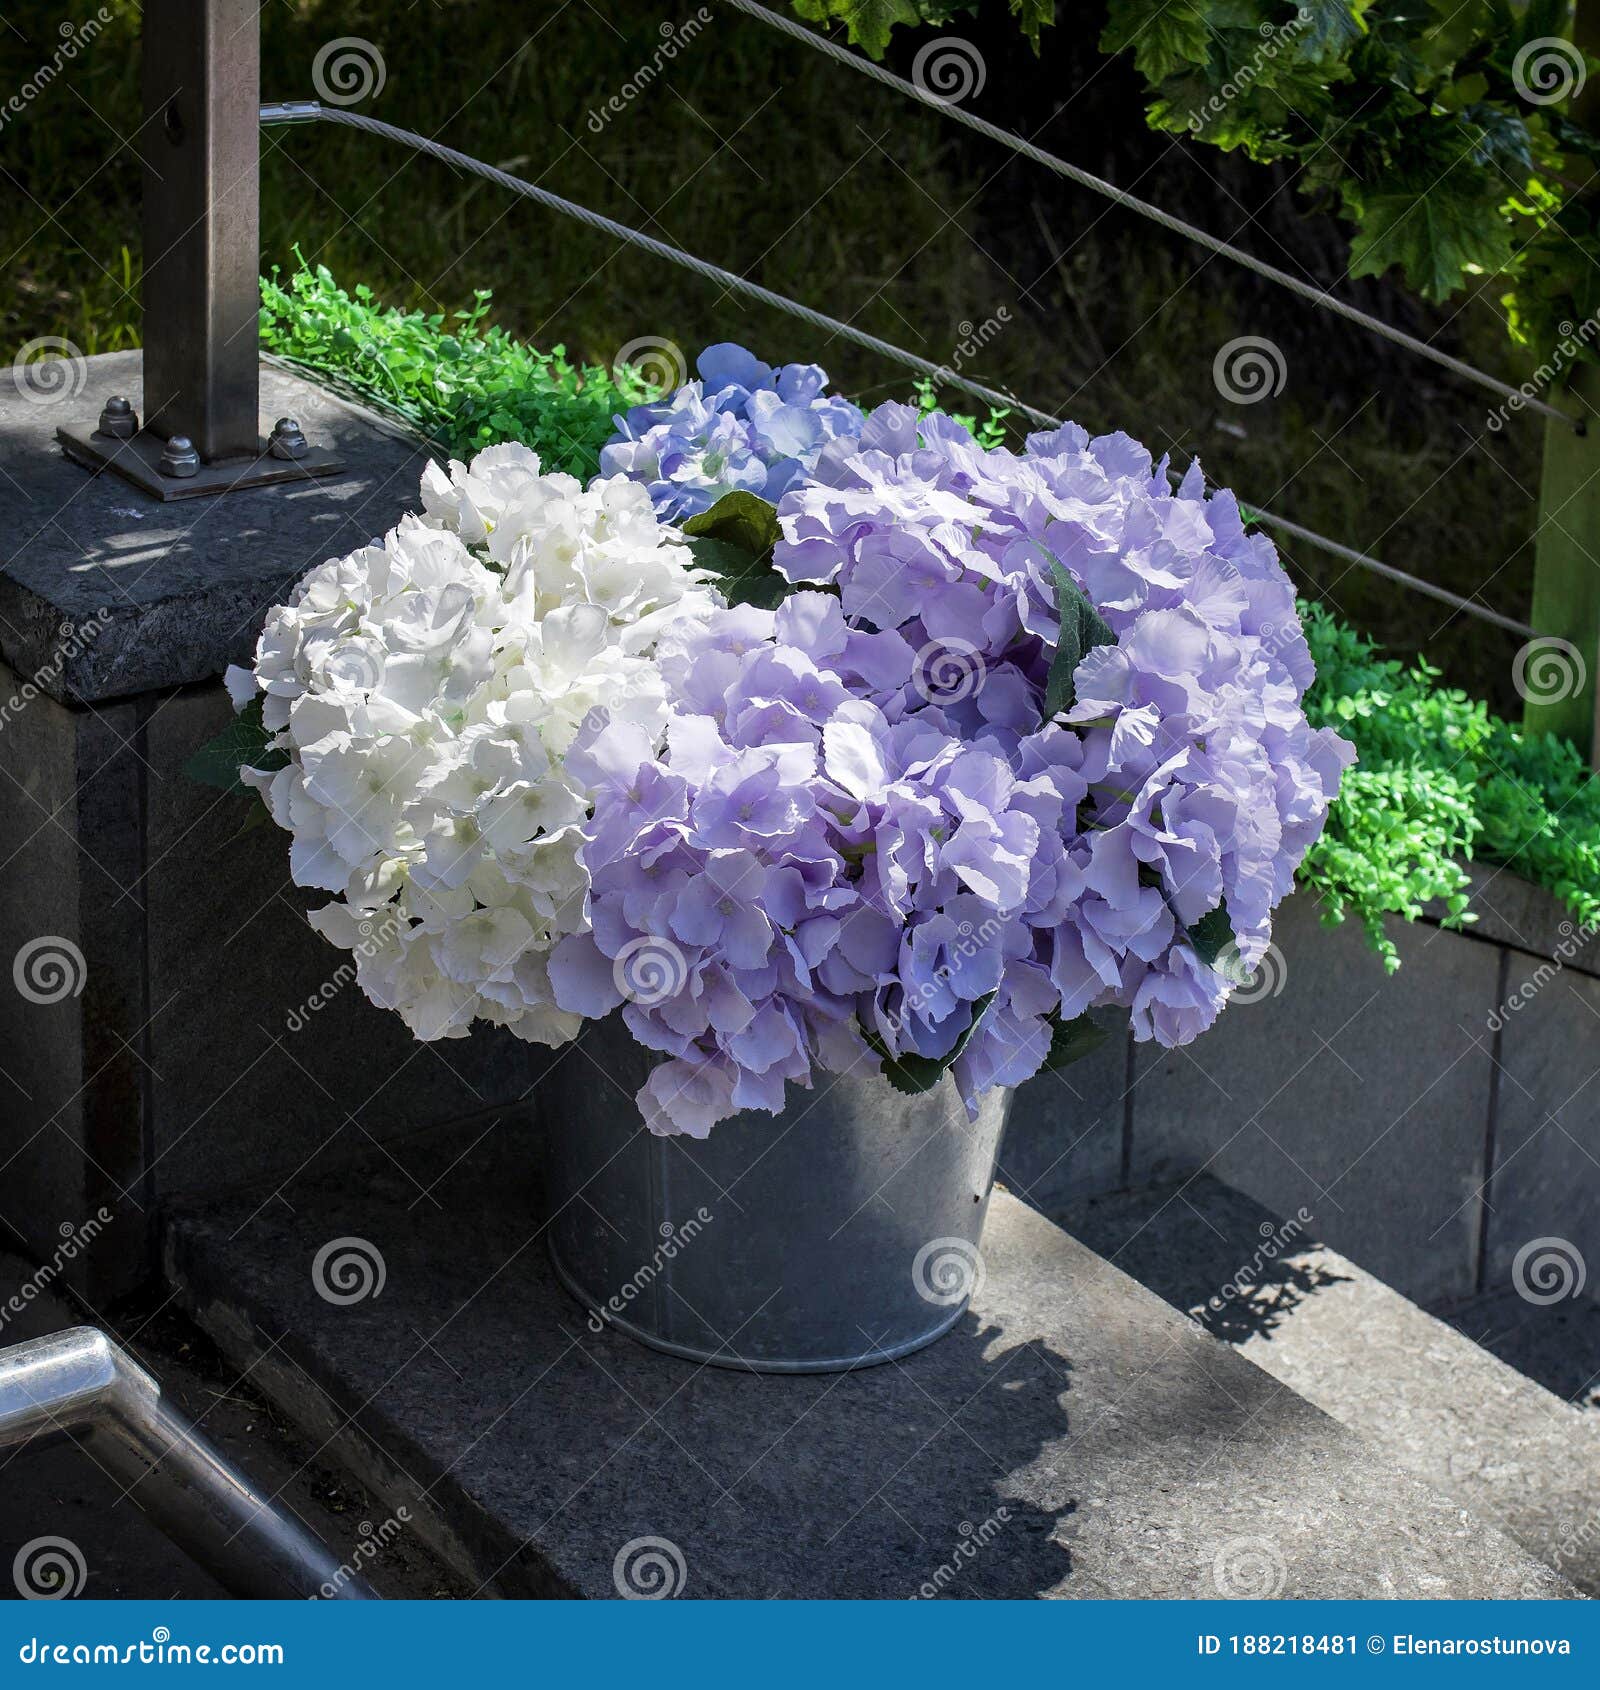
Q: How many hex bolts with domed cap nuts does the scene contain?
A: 3